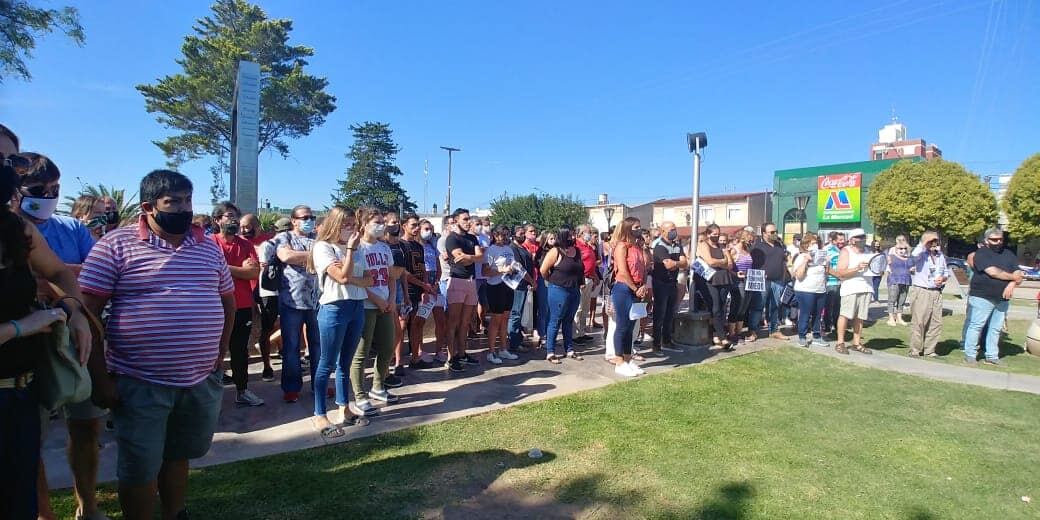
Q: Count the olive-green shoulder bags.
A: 1